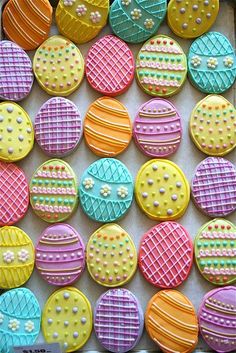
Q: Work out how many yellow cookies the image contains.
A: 9